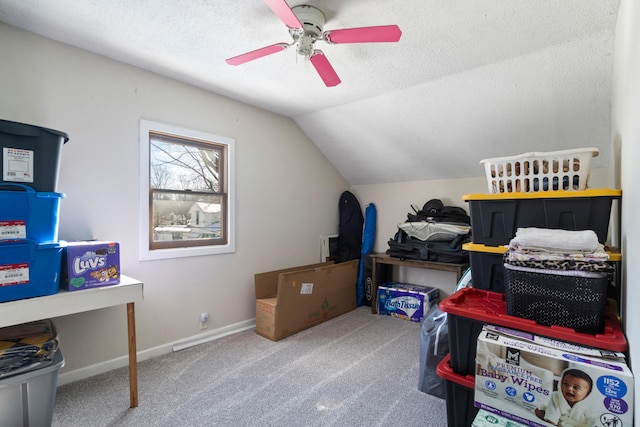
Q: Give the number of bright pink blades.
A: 4